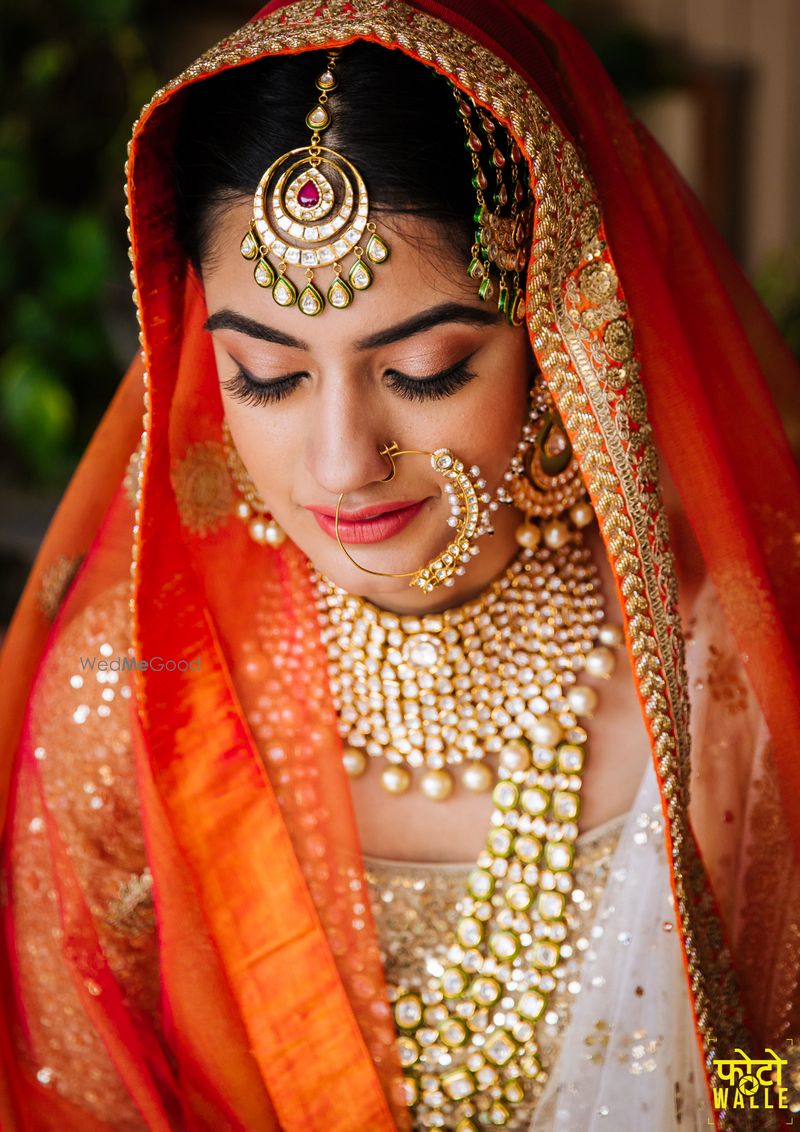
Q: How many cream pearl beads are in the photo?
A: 15